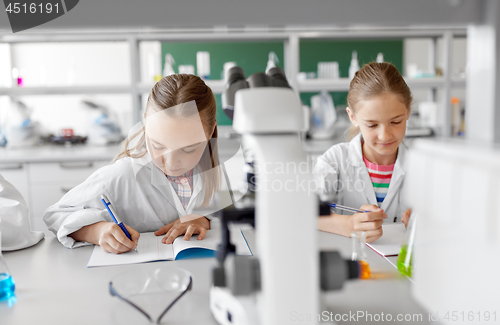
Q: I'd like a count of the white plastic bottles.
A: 4